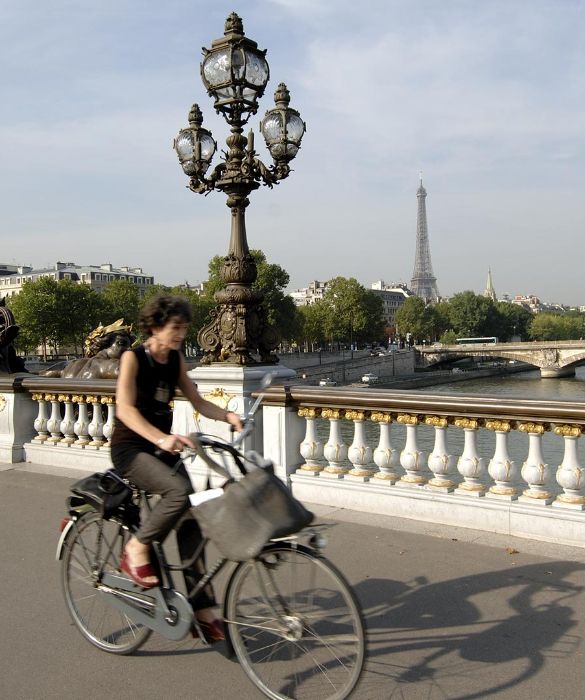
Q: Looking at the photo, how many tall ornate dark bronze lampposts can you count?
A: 1